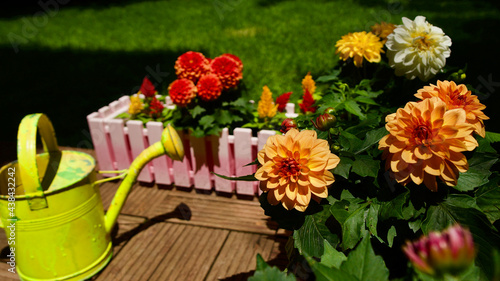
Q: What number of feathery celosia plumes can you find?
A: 7